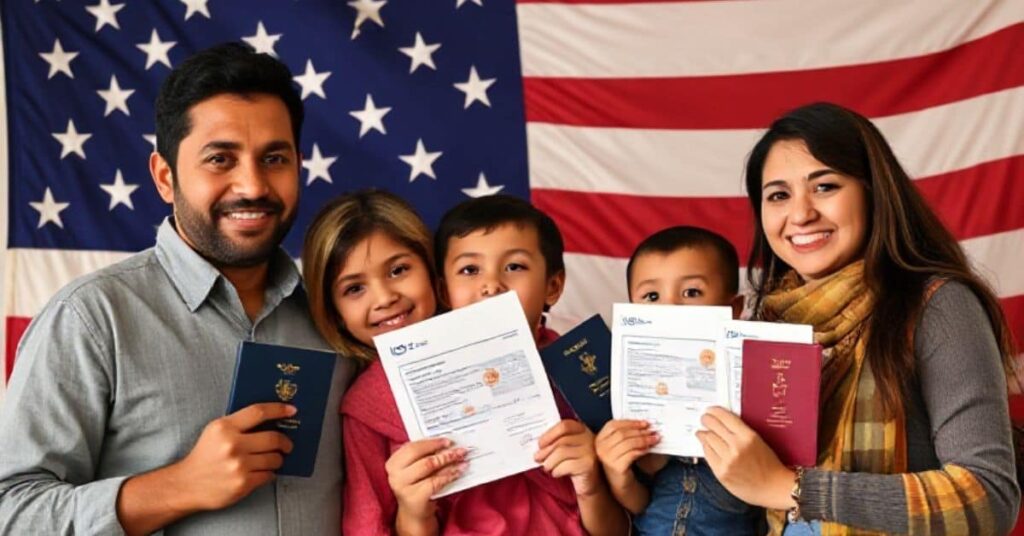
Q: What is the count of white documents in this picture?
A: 3